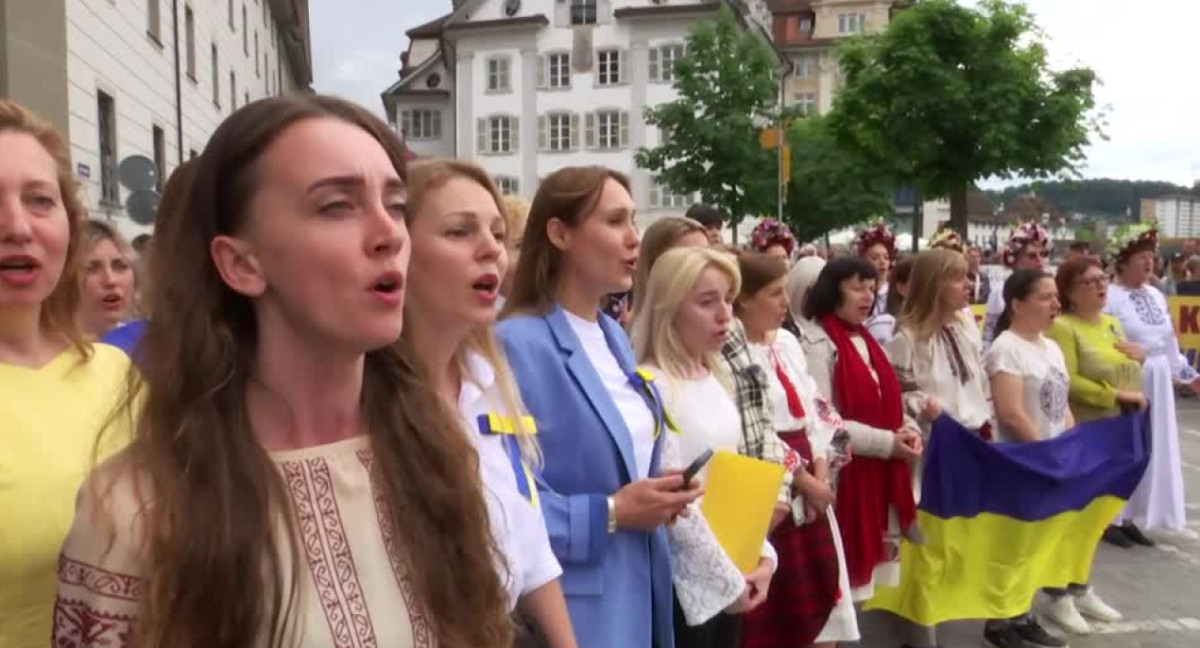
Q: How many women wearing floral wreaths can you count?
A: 5